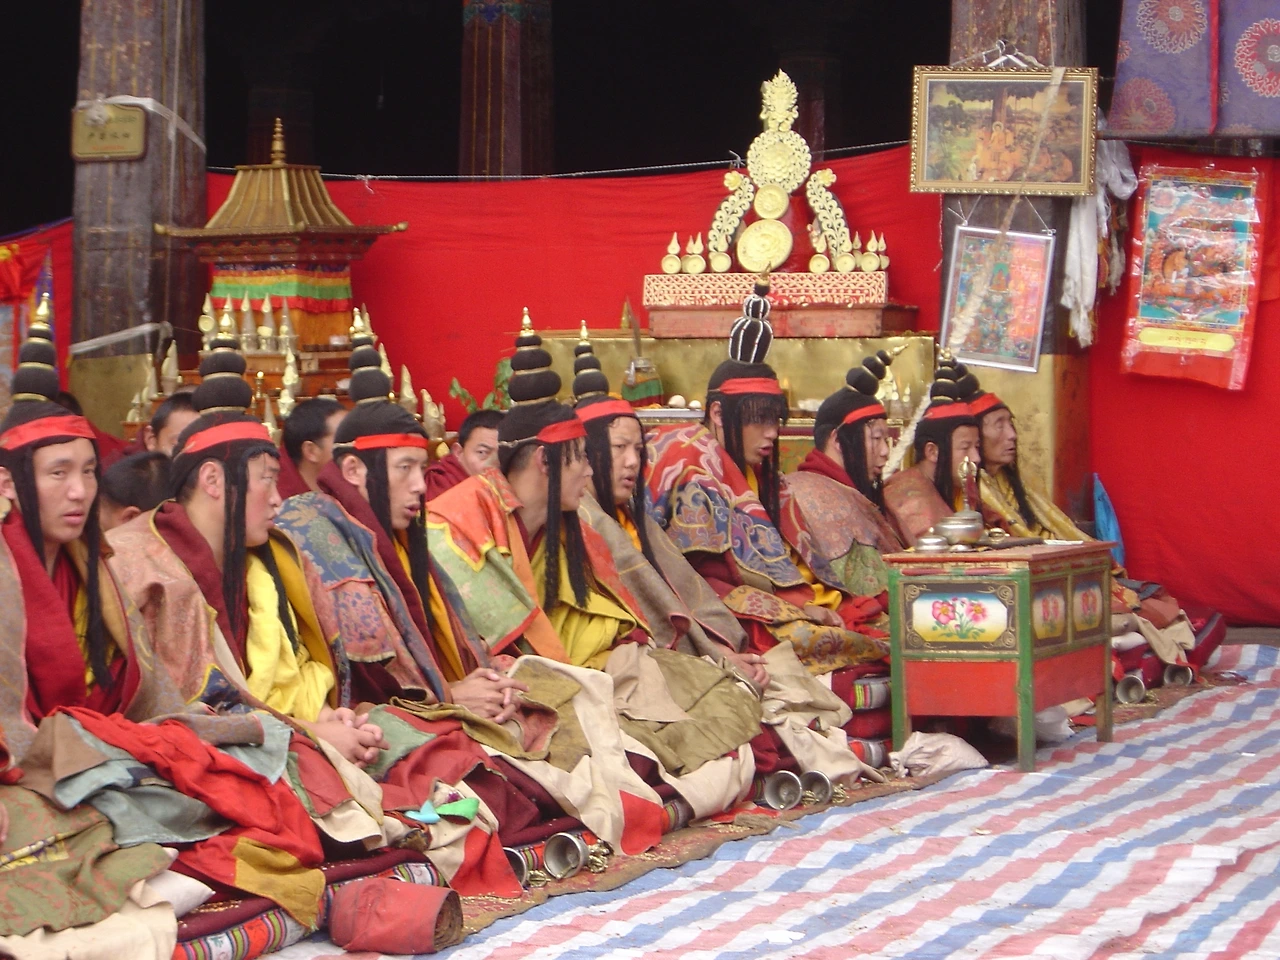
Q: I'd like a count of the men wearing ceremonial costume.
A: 9